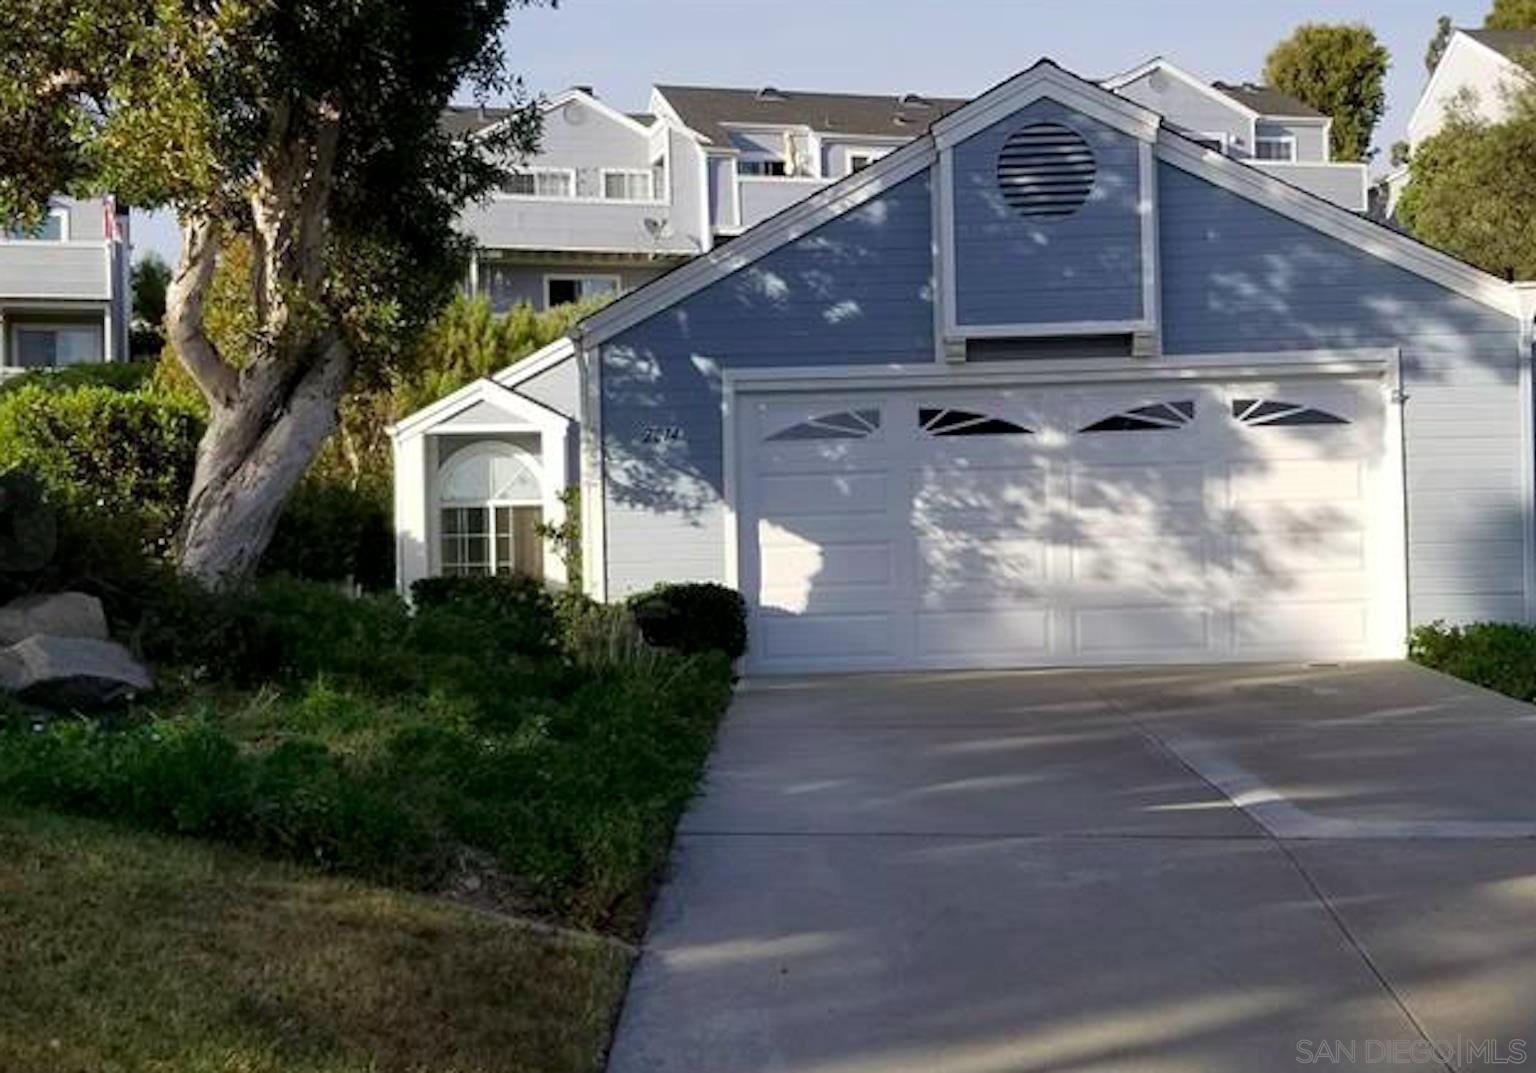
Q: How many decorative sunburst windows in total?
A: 4